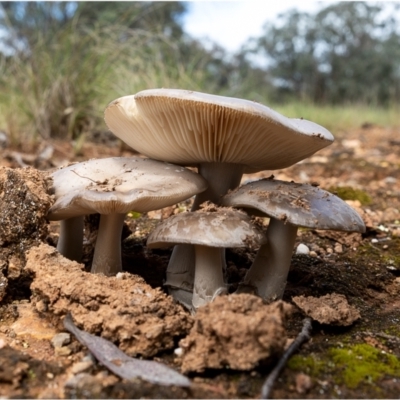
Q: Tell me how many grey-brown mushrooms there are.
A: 4